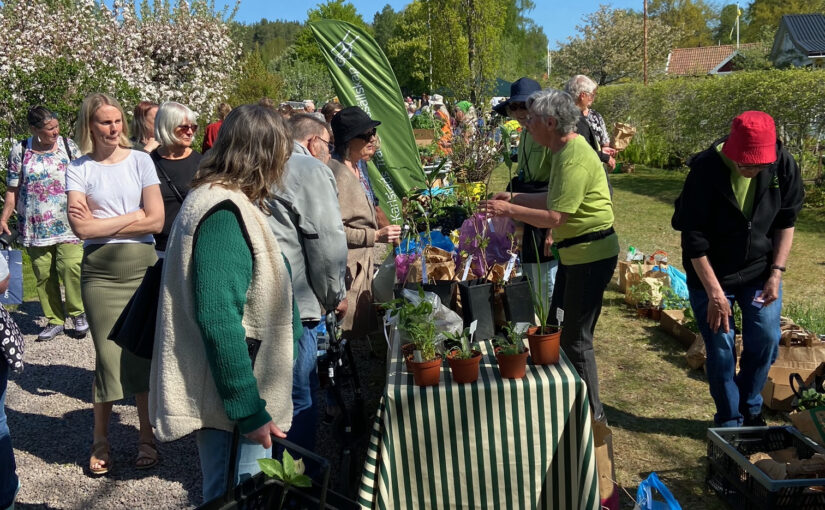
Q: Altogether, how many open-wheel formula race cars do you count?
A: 0